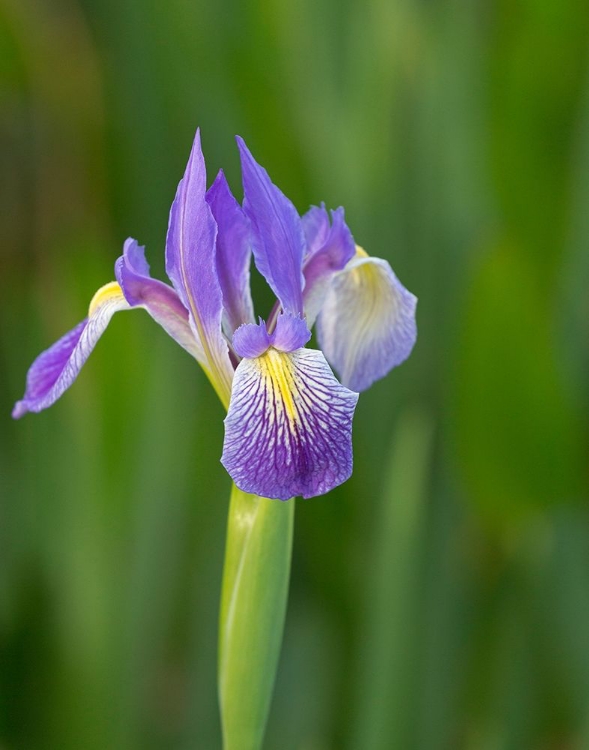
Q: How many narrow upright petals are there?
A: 3